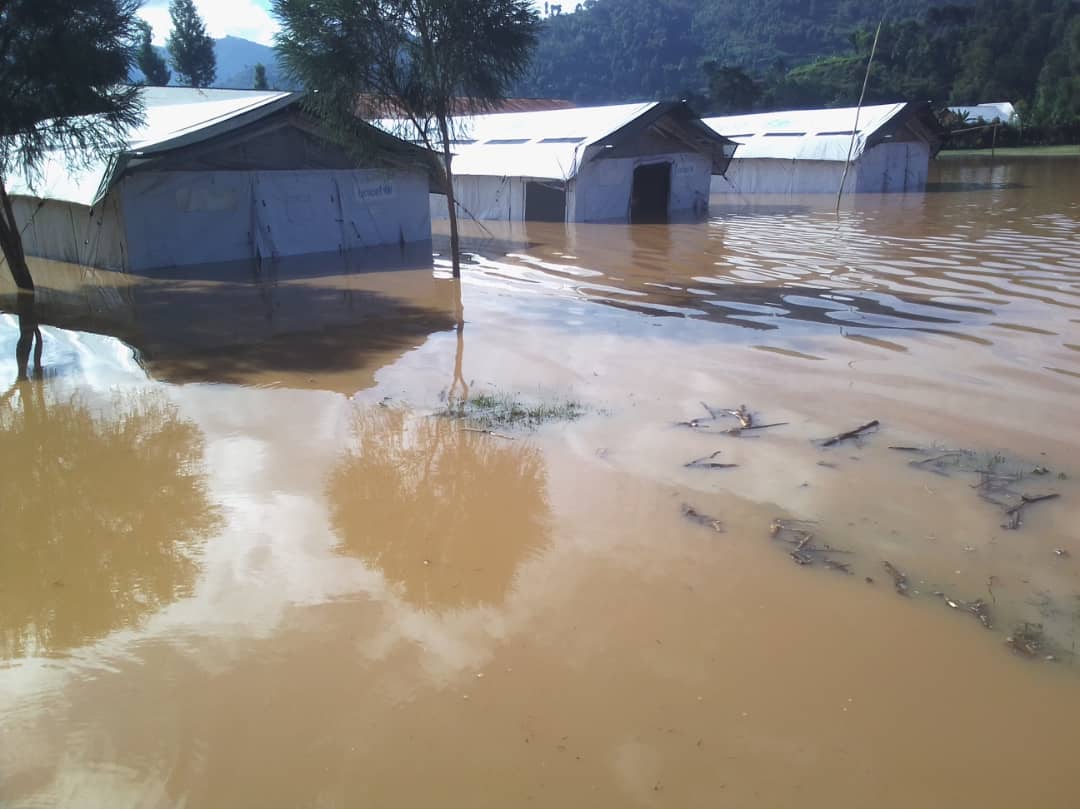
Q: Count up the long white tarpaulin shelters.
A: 3